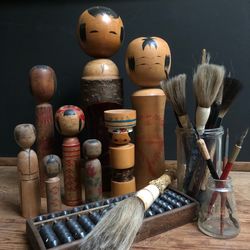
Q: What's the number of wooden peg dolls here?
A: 8